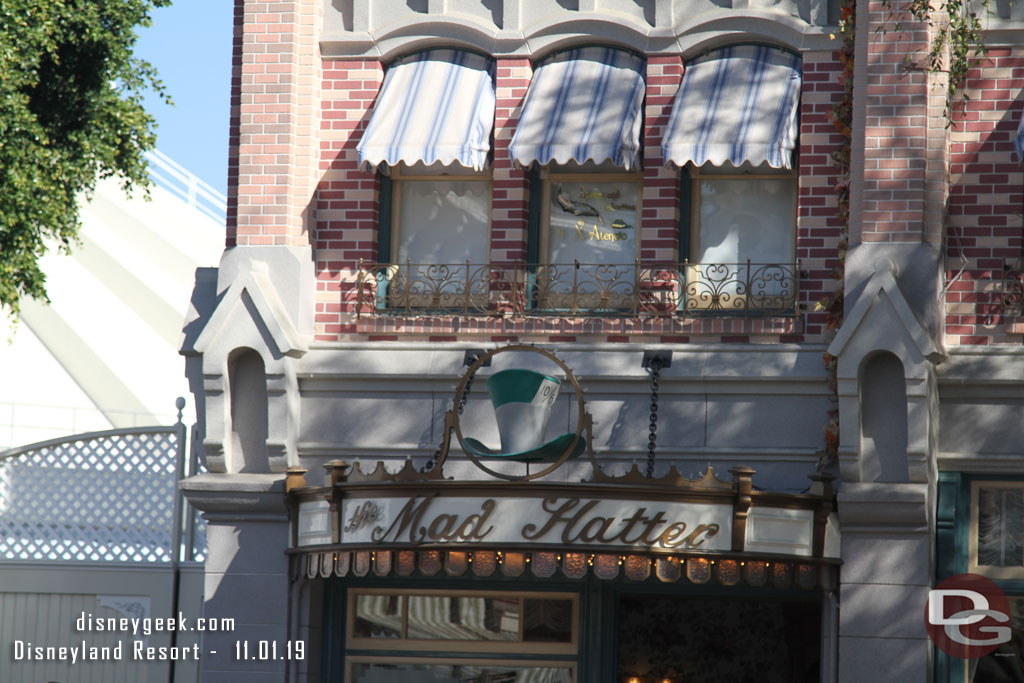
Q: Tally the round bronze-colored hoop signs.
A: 1